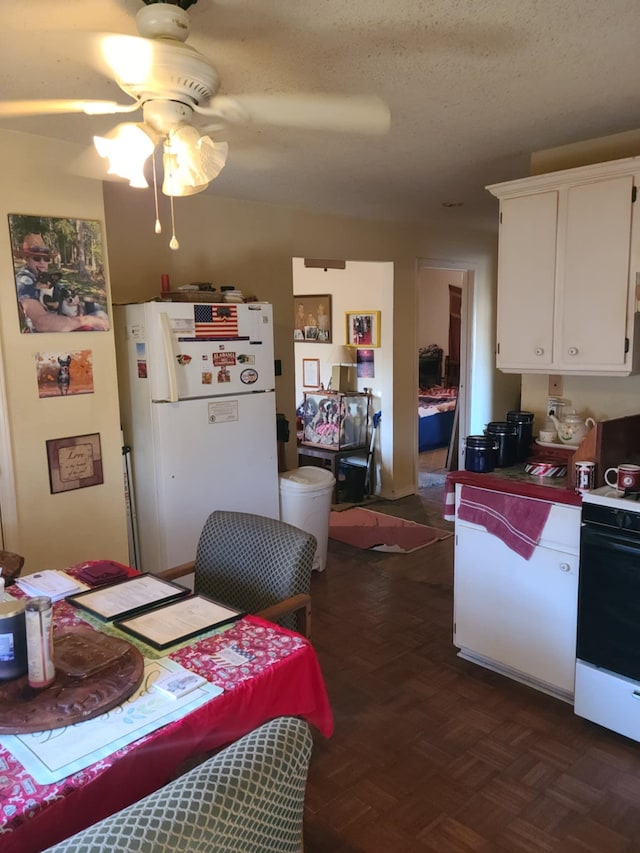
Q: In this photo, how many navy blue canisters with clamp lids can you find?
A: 3